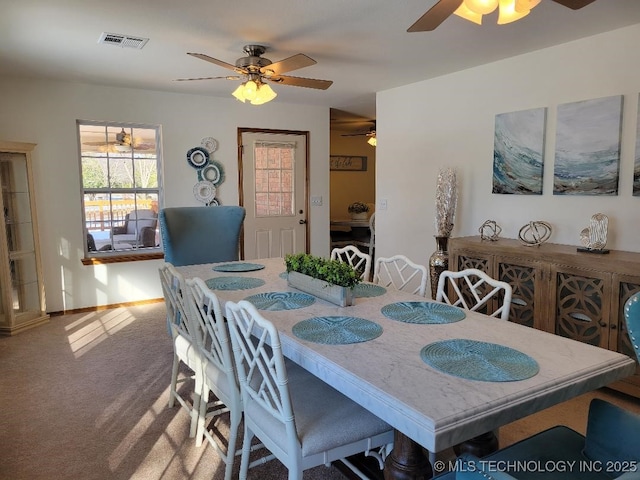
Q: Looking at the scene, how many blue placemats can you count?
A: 8